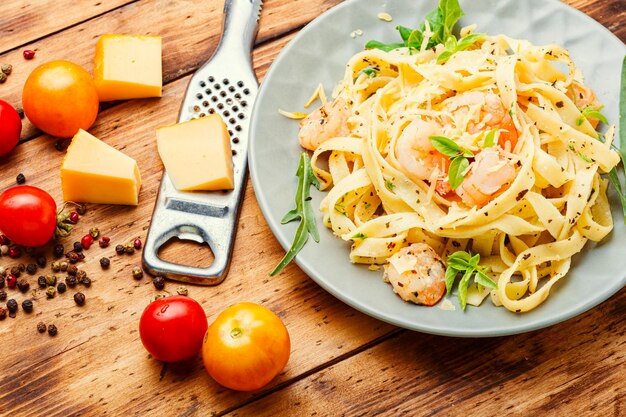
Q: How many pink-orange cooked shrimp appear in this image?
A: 6